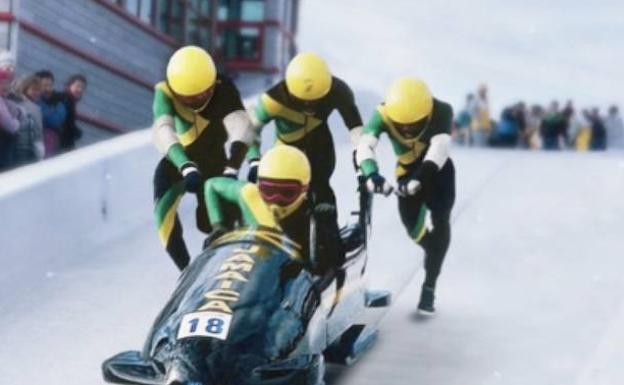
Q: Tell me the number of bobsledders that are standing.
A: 3